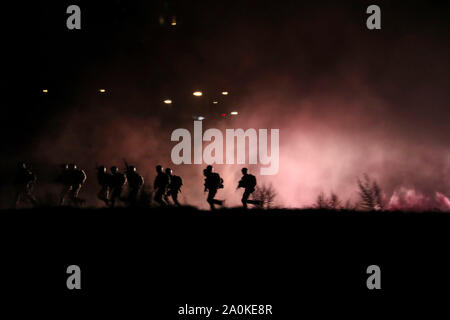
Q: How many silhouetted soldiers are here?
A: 10